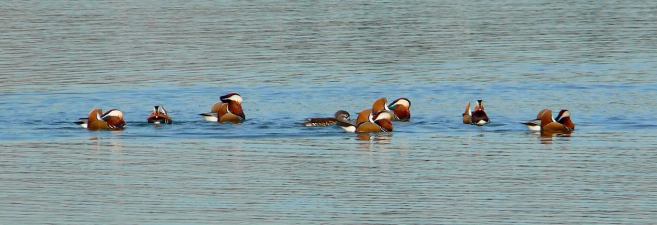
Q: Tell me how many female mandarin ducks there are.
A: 1